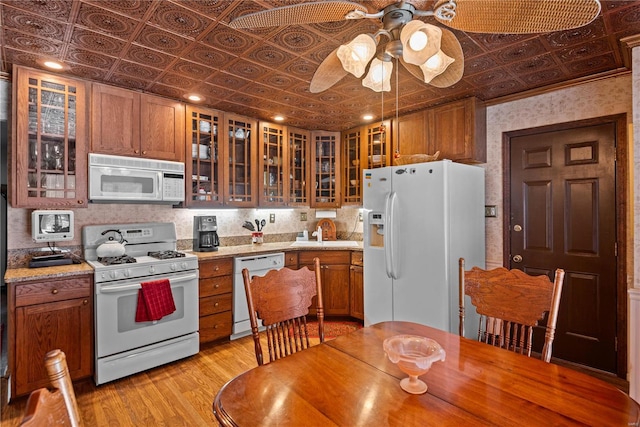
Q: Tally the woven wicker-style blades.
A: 4